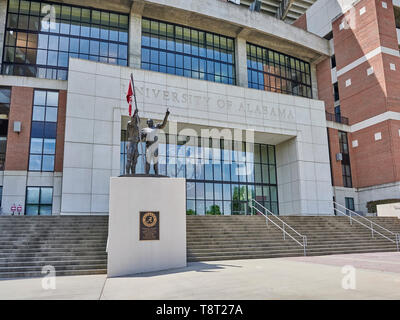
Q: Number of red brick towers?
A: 1